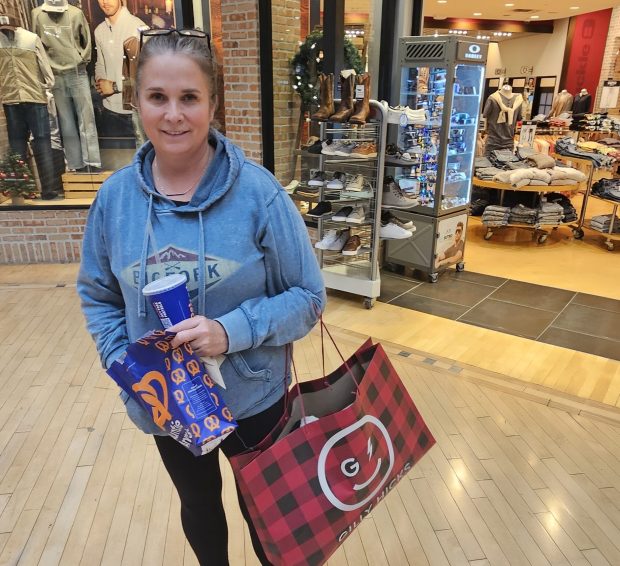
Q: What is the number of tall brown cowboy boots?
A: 3